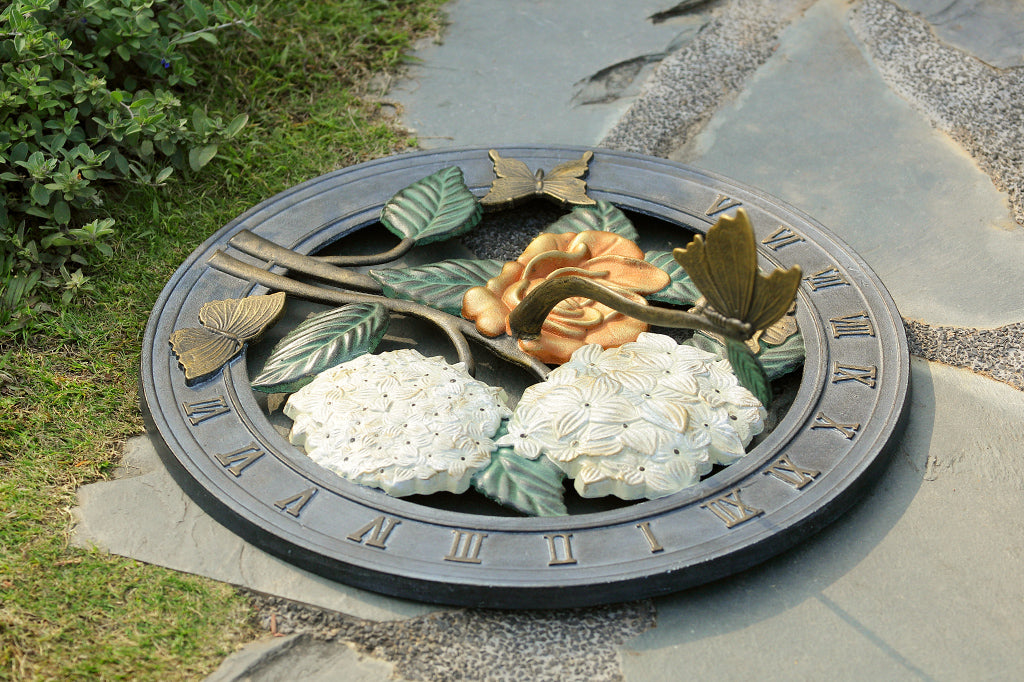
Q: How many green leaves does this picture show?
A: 8